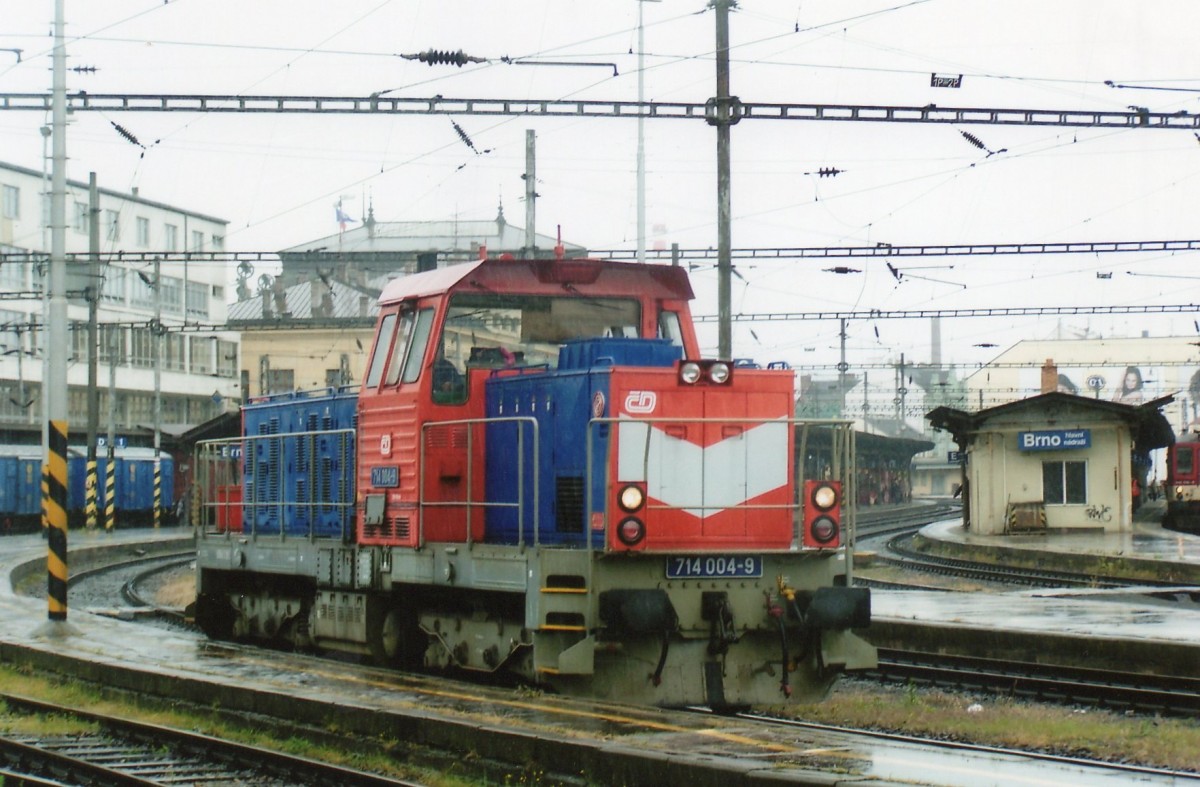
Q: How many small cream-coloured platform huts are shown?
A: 1